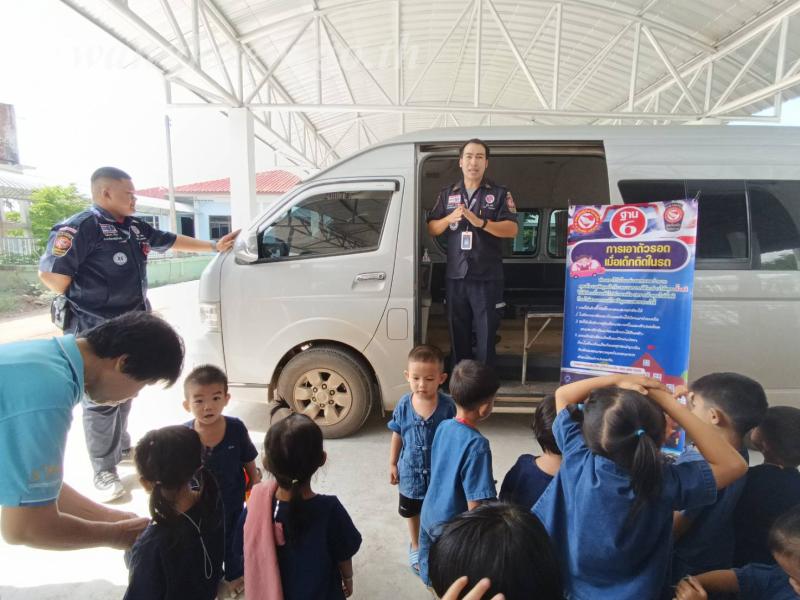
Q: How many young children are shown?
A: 11